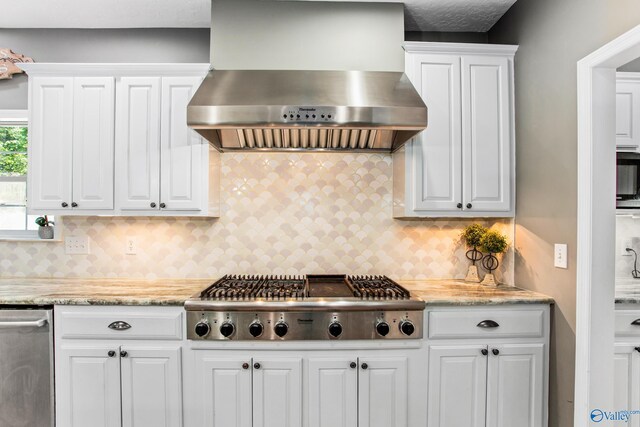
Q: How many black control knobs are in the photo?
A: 7